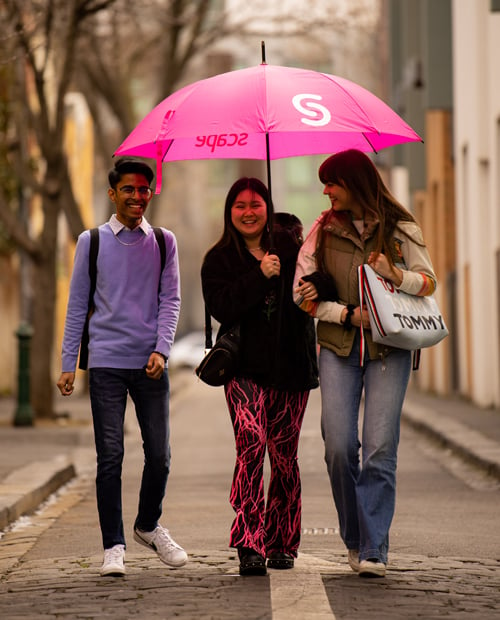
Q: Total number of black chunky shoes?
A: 2